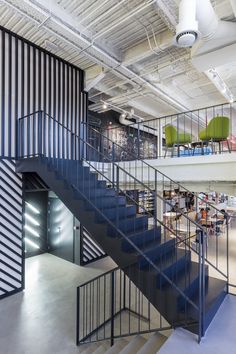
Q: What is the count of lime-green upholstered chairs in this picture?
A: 2